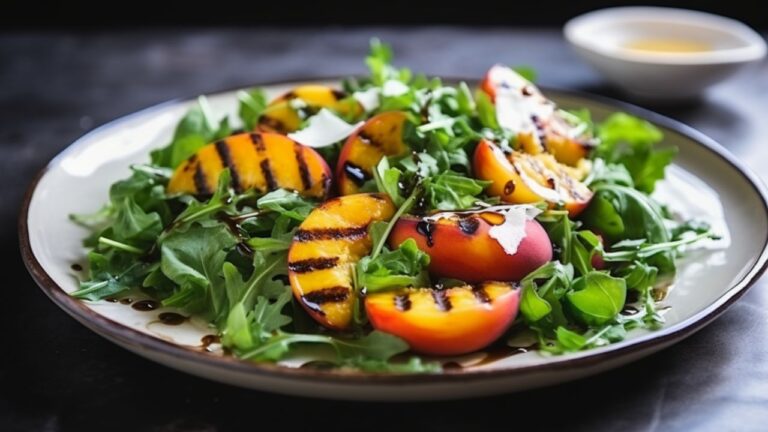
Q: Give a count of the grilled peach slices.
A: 8